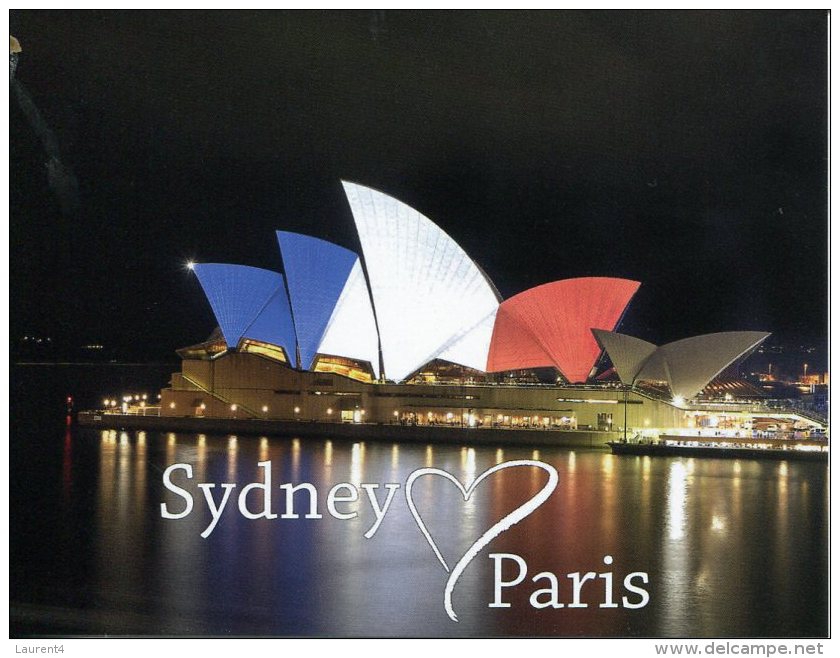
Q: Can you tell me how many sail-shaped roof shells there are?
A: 6